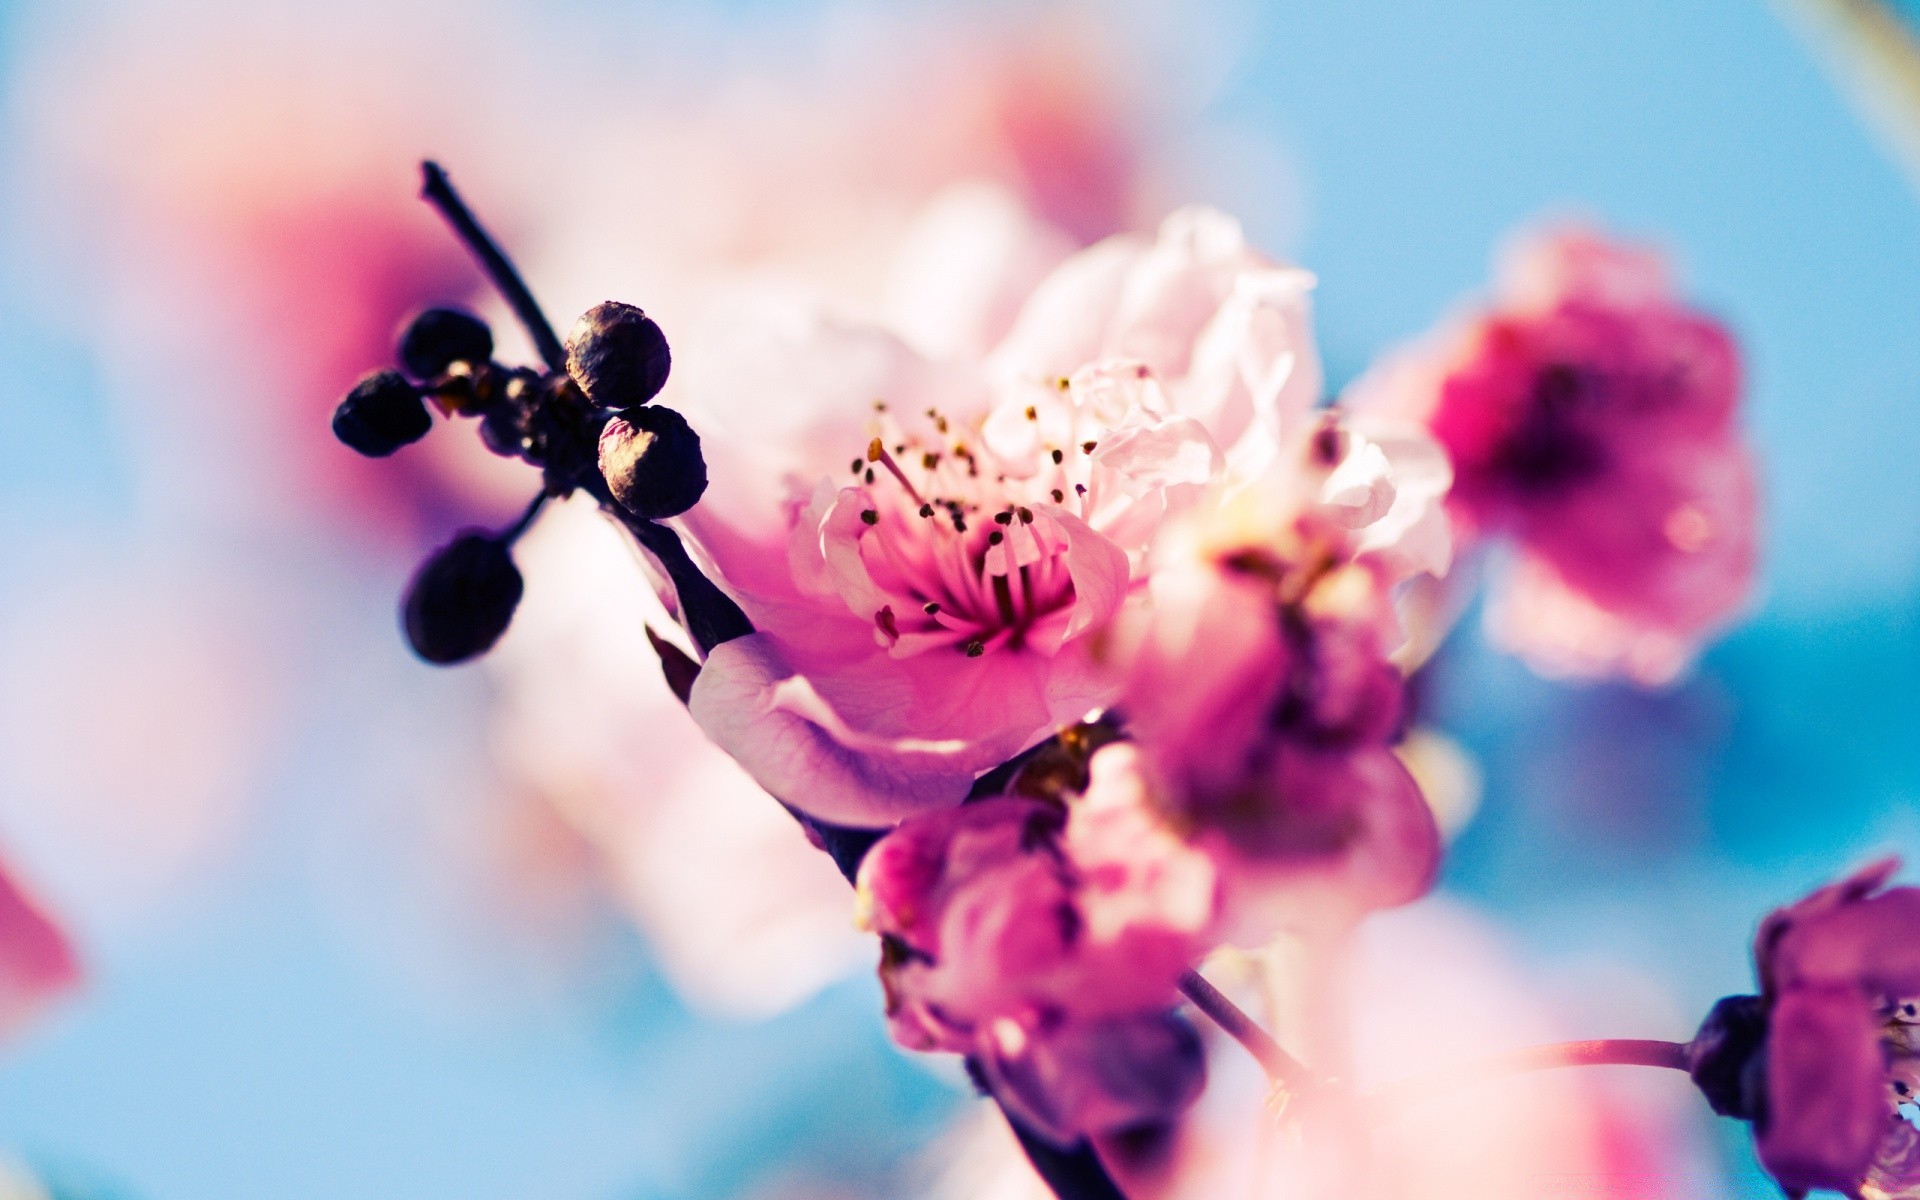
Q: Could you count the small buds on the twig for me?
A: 5